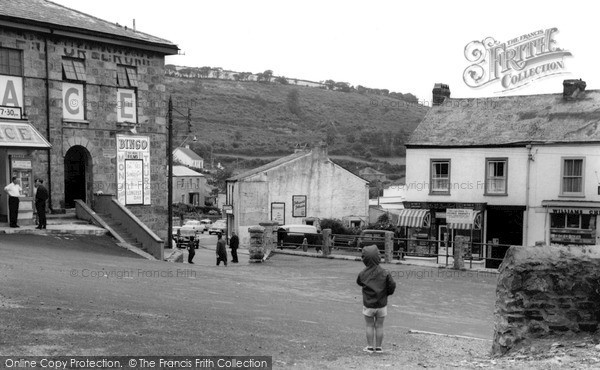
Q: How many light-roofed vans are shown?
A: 1